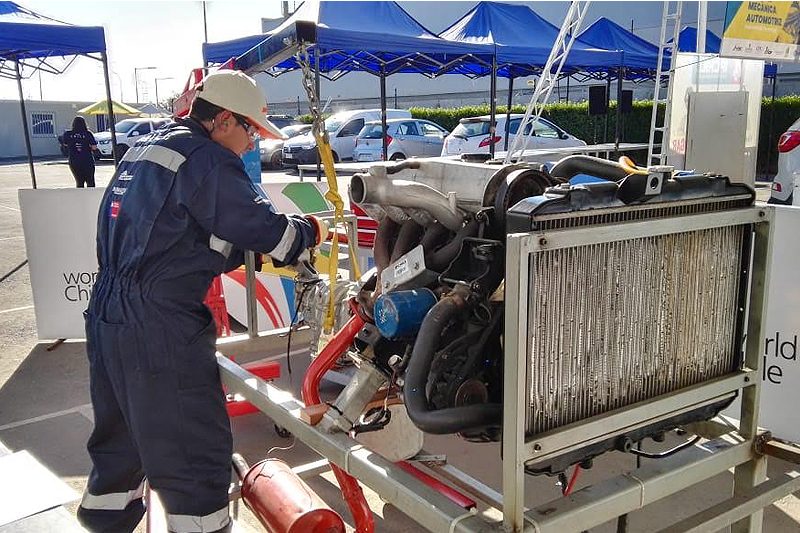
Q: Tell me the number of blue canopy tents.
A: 5